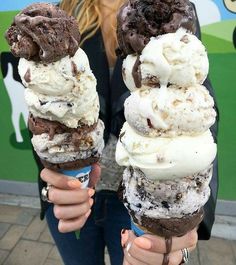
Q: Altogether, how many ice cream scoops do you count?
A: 12